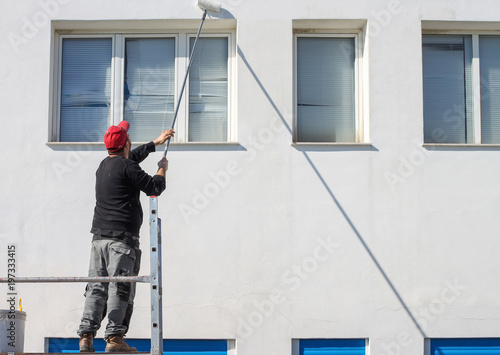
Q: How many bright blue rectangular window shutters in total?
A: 3